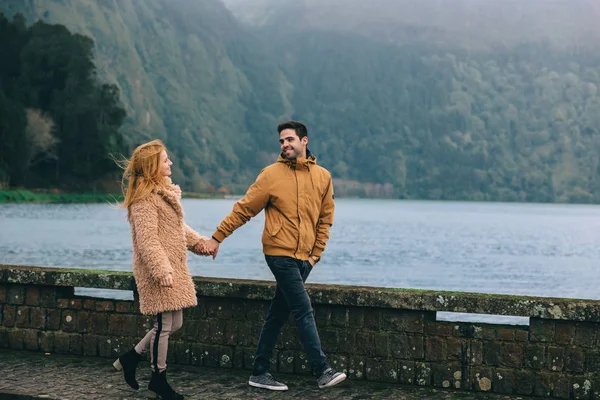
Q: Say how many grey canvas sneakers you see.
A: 2